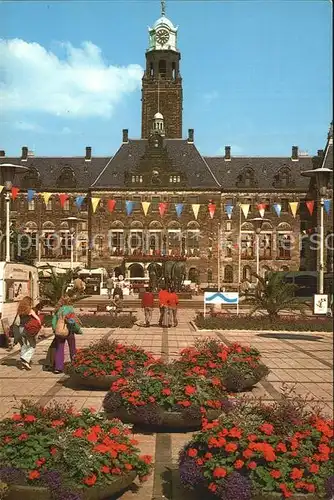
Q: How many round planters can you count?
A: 5